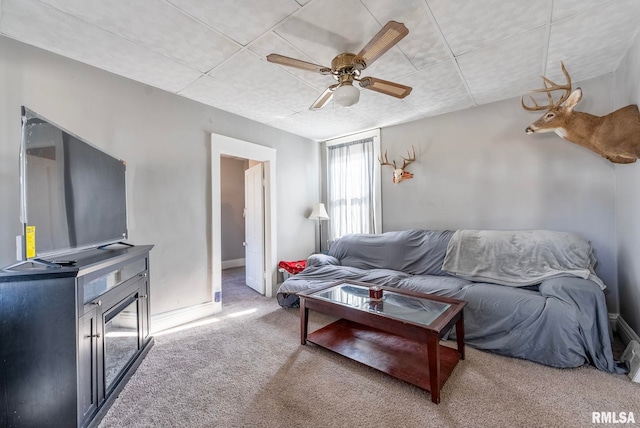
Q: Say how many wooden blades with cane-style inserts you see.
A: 4